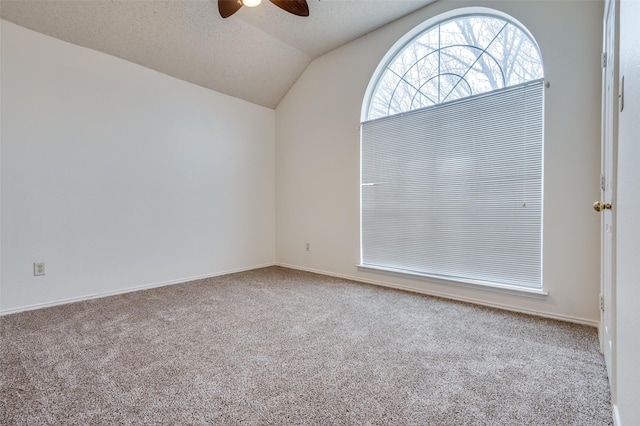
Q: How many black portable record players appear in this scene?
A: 0